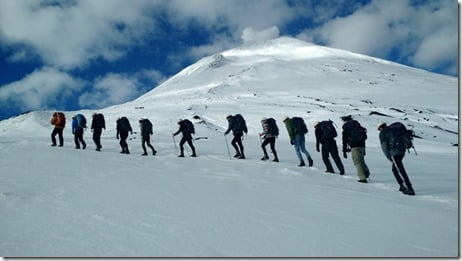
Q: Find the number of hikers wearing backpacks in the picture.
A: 12